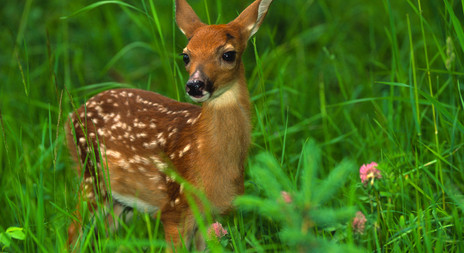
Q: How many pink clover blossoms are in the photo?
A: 4